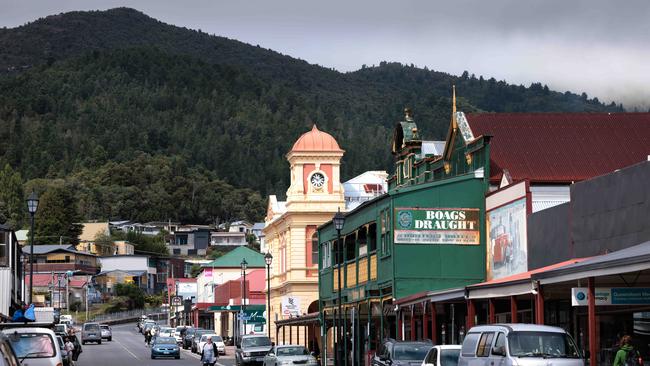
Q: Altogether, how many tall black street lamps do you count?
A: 4